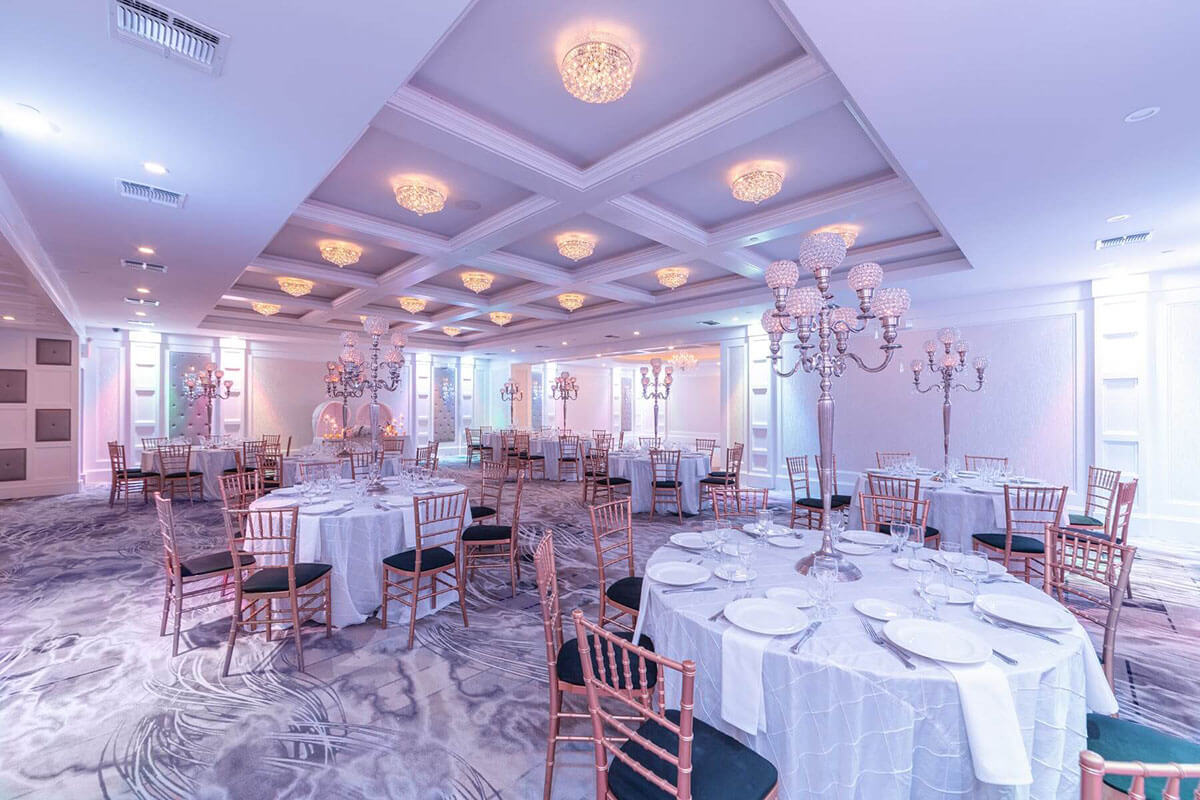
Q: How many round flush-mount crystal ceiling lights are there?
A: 15